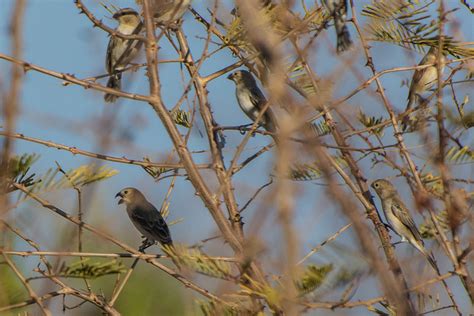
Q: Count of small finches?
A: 7